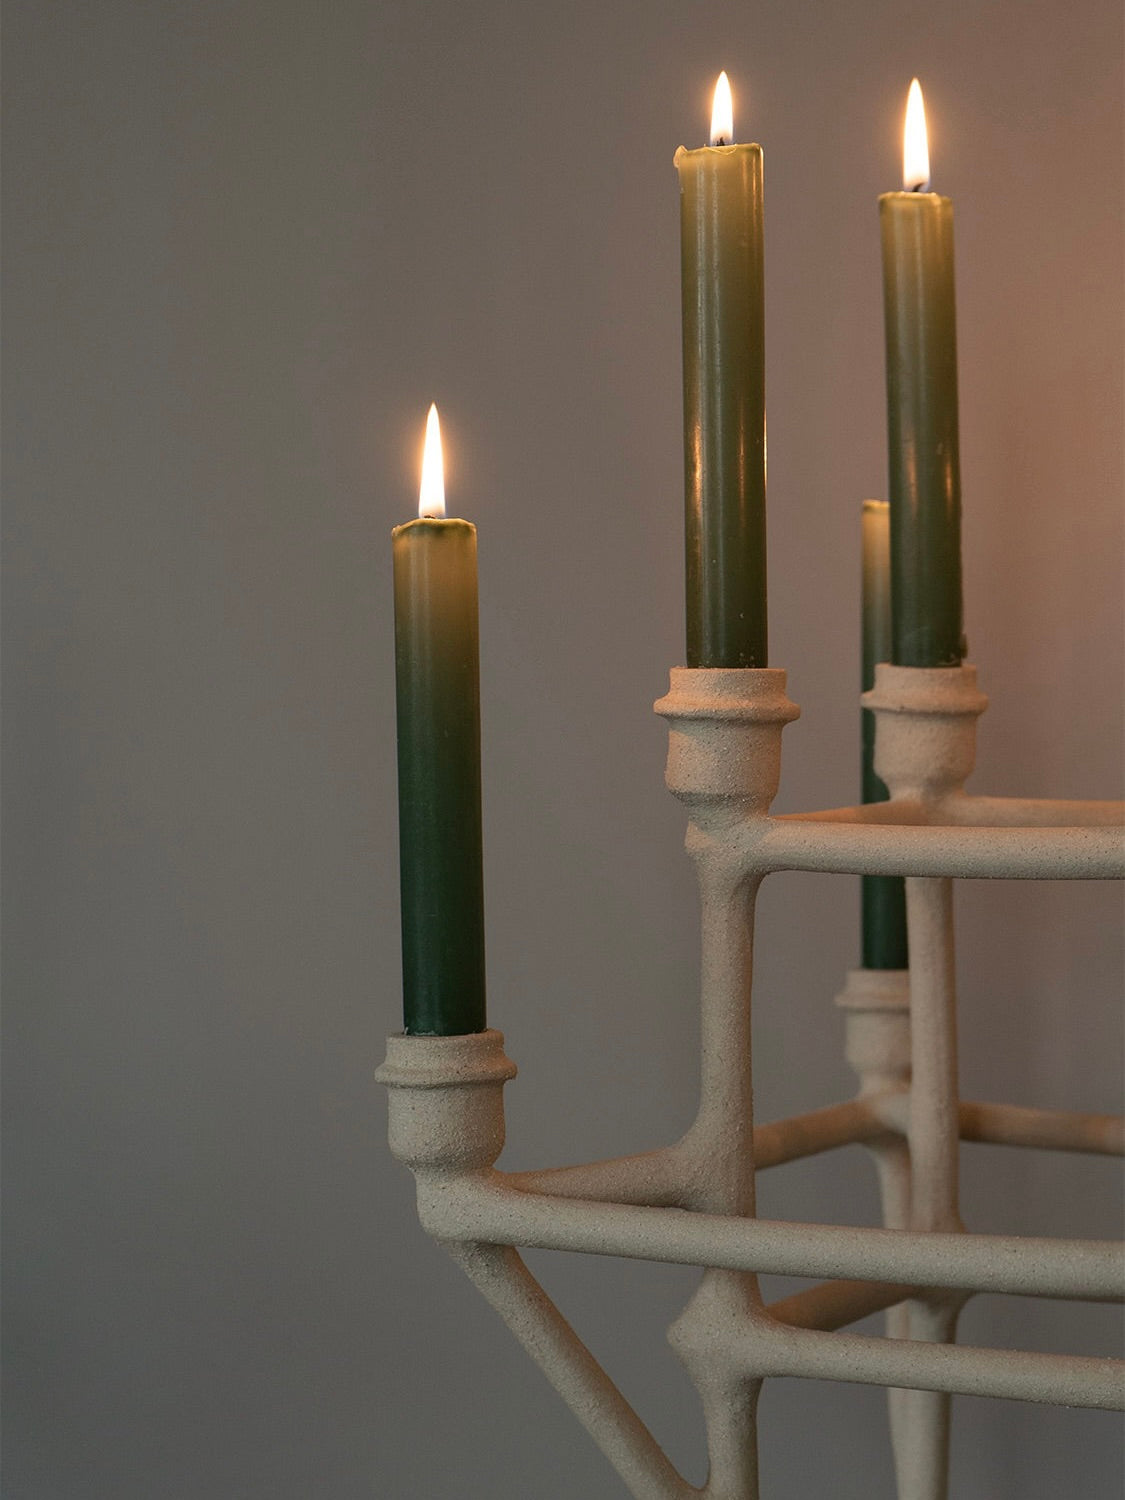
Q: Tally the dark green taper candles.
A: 4